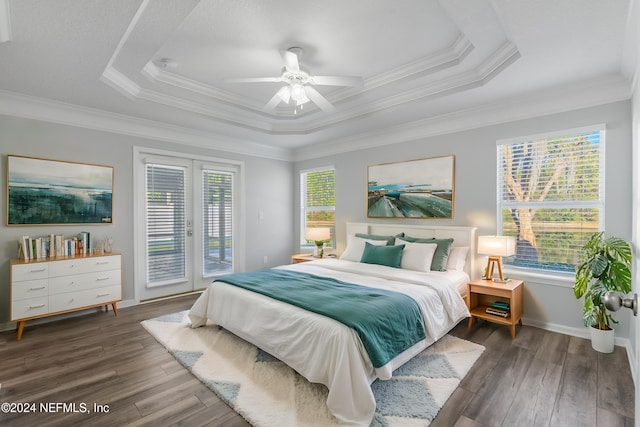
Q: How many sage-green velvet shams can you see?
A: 2